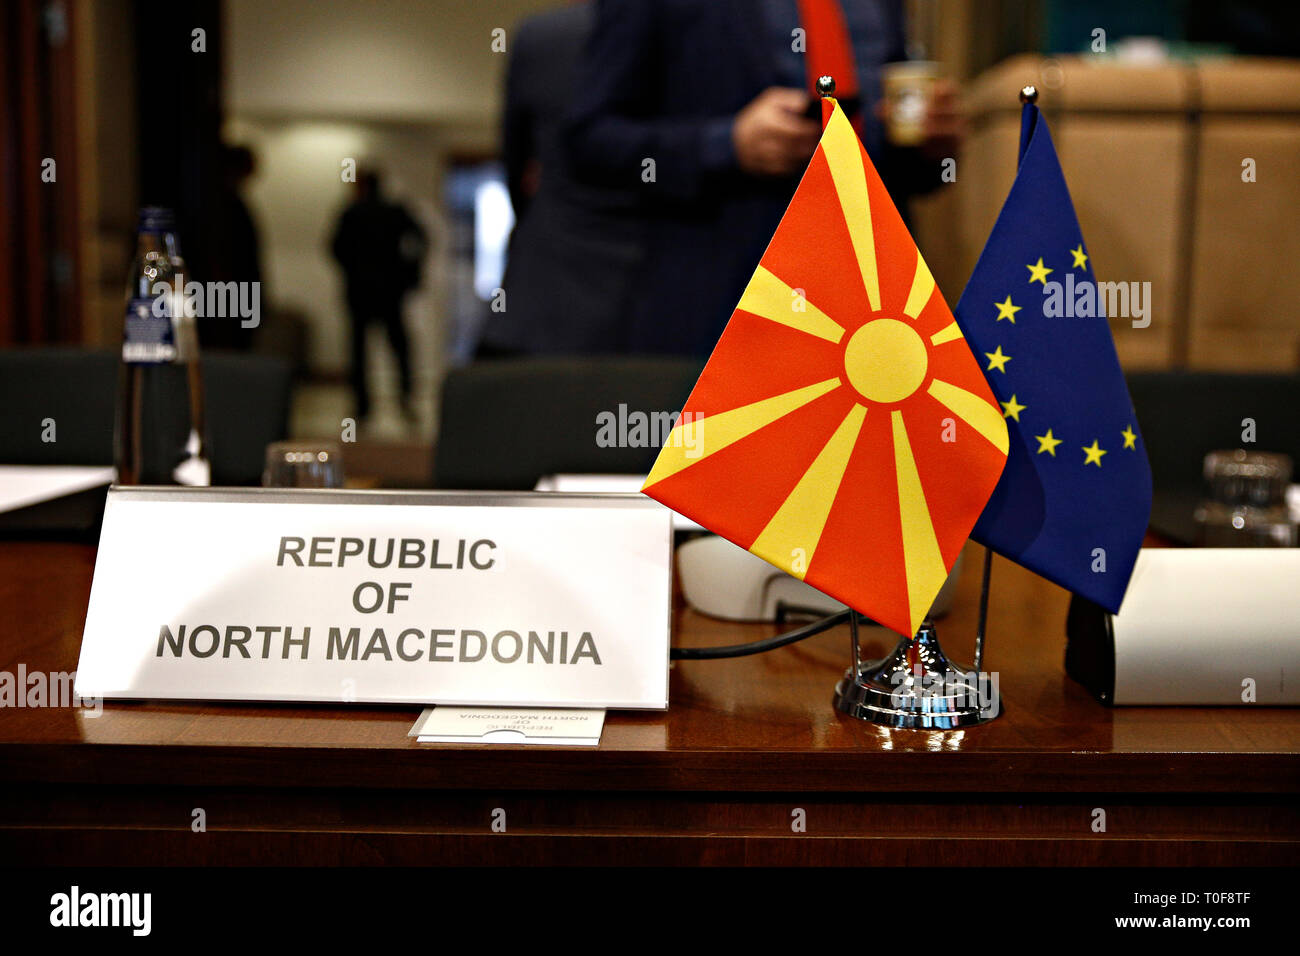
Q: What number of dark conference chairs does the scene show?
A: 3